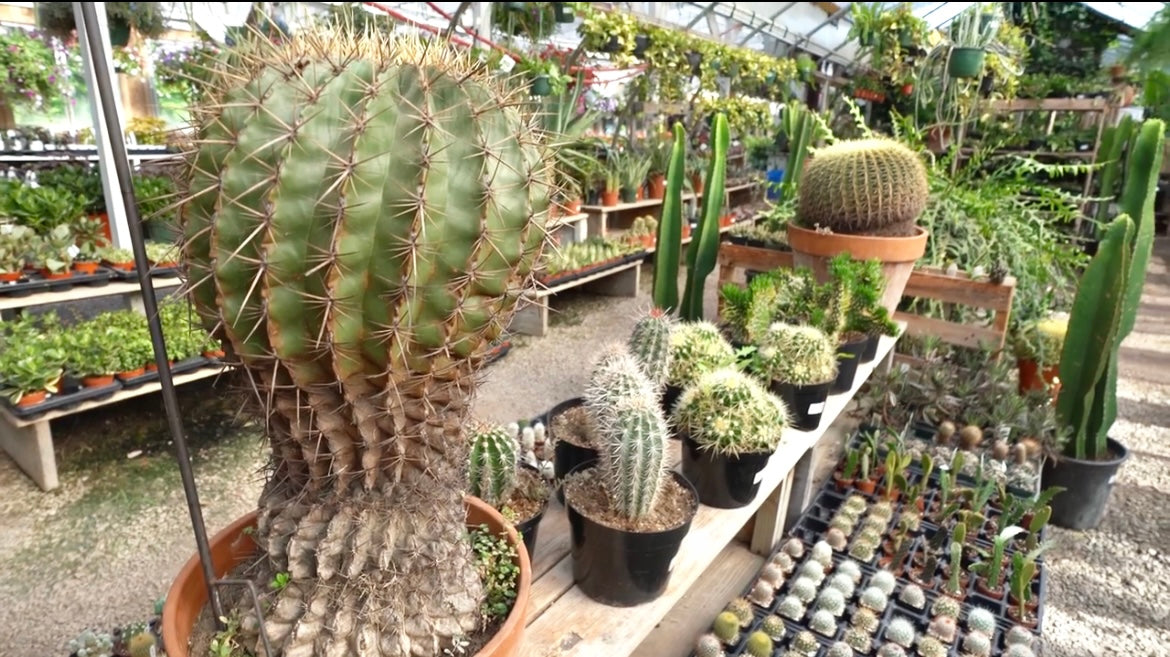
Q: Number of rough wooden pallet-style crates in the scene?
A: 1